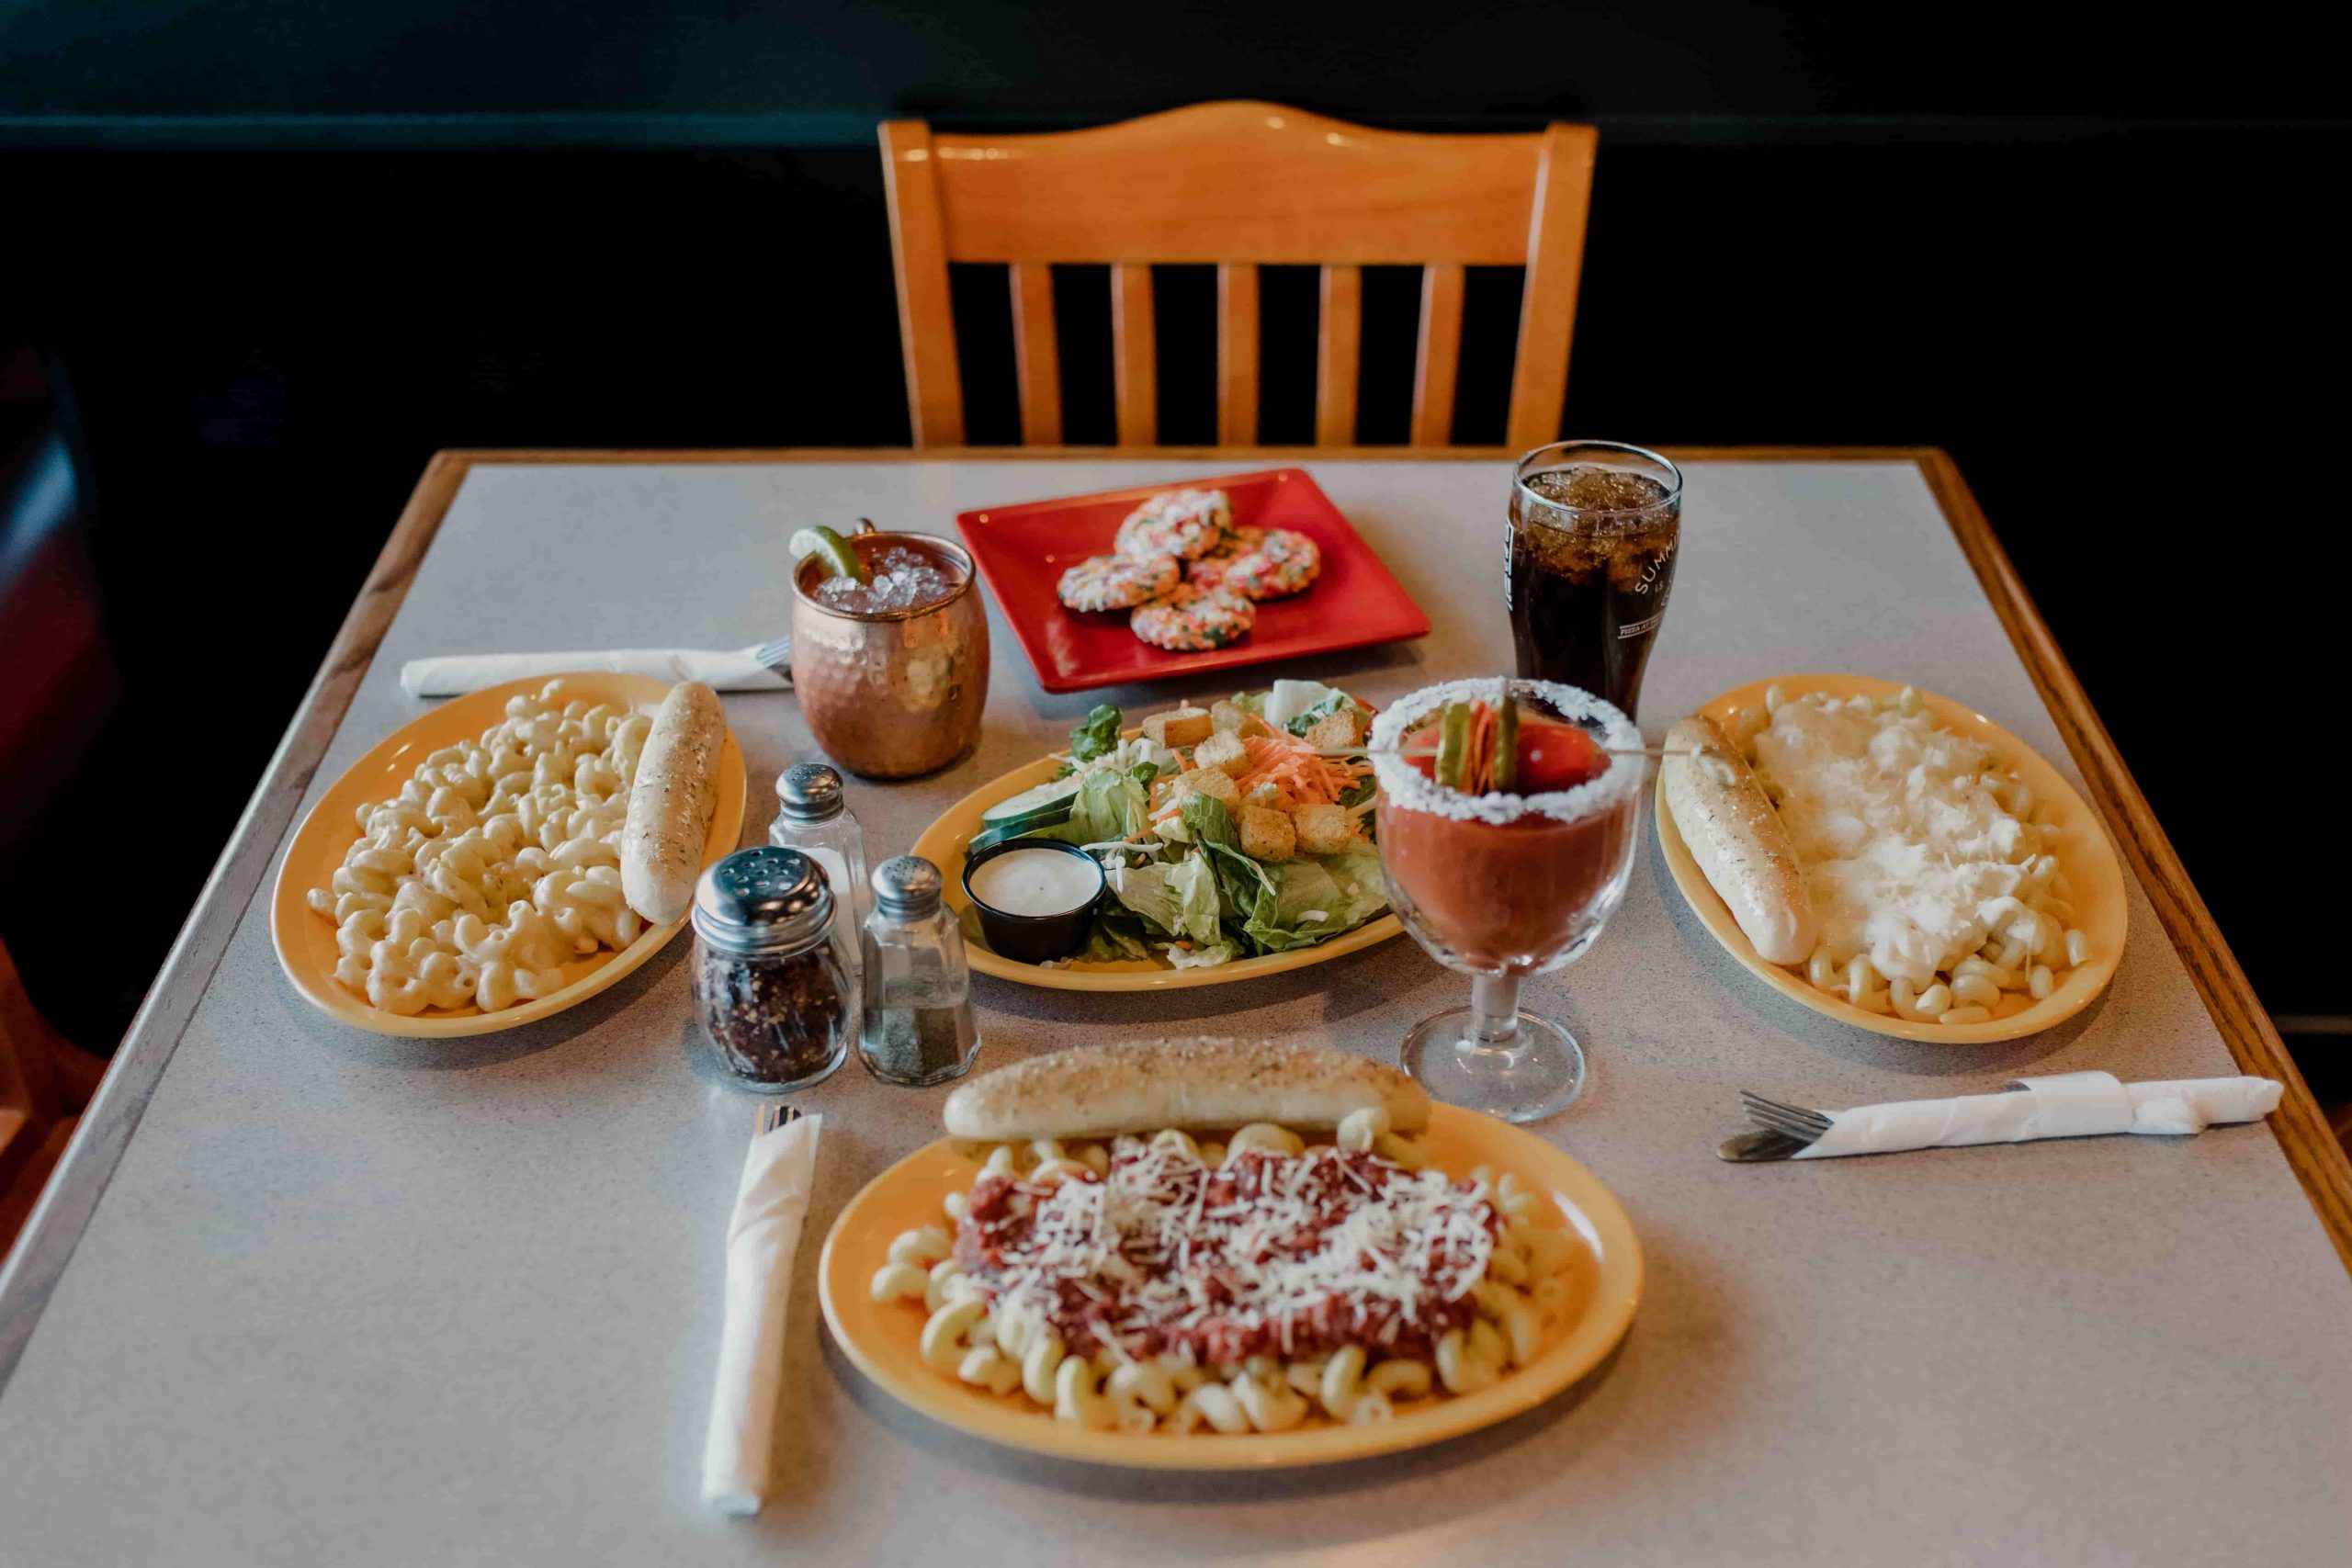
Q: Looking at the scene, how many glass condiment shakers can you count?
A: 3